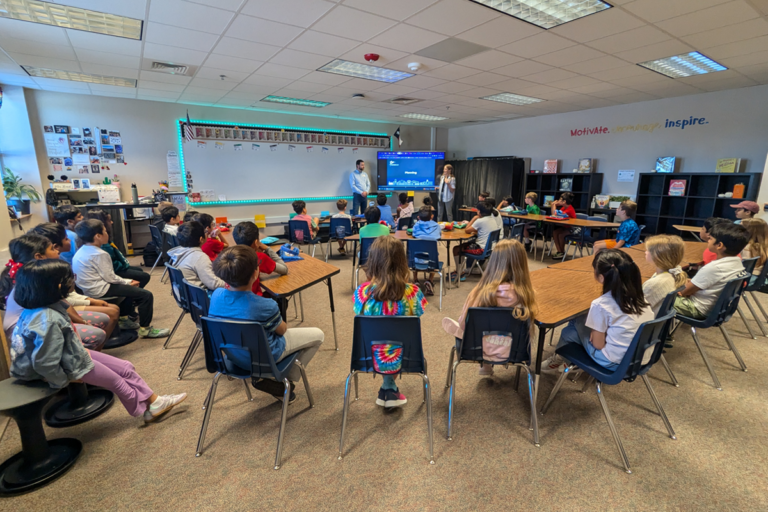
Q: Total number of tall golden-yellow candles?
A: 0